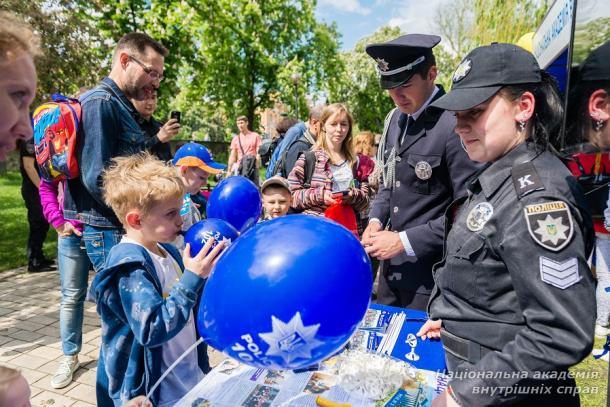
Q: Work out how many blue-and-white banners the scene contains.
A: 1